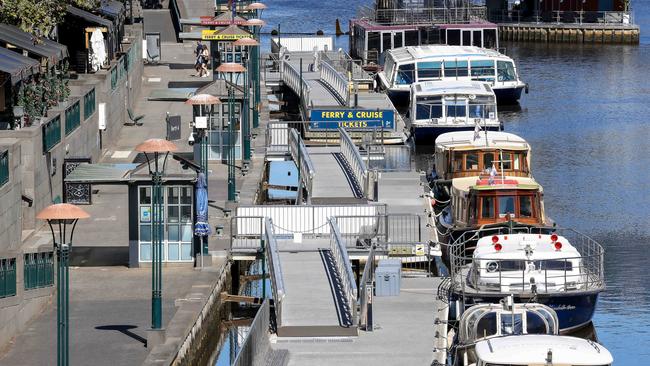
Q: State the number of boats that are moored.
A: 8